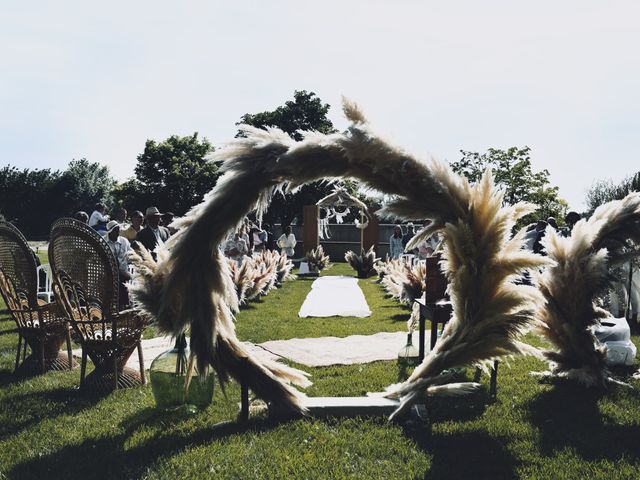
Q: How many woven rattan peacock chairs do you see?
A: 2